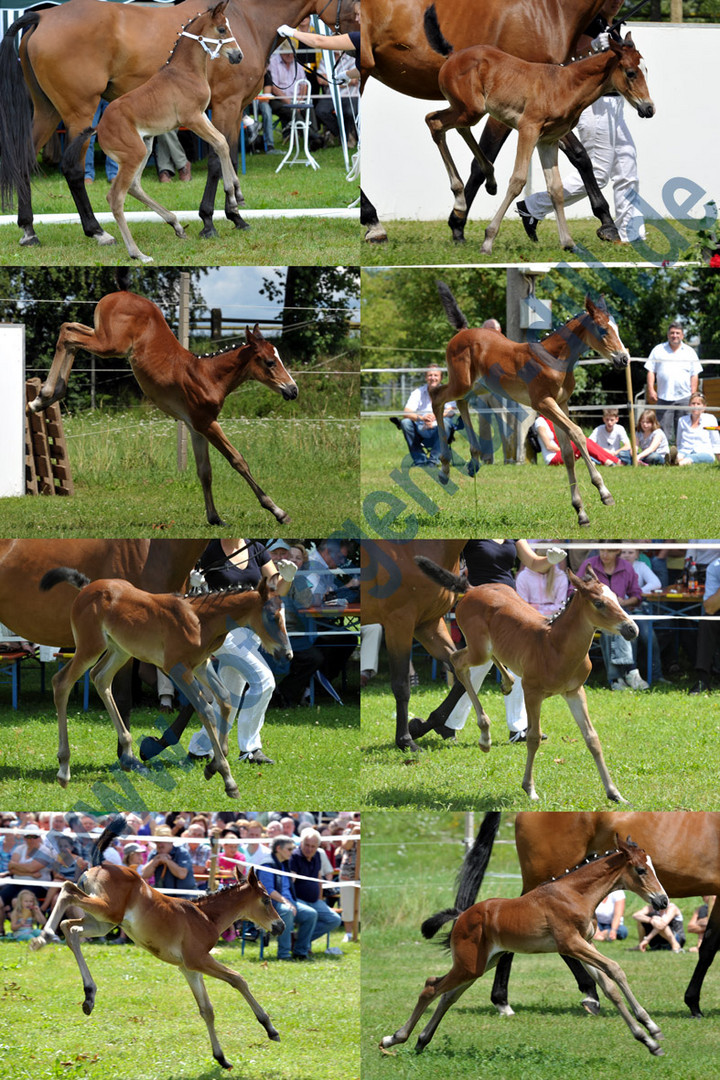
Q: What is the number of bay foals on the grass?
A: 8